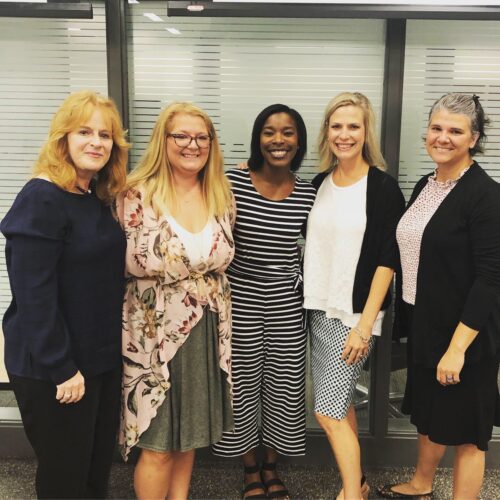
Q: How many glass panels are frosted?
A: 3